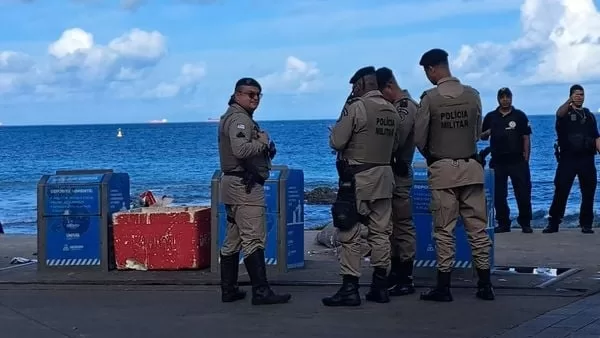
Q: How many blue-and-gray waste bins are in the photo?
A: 3